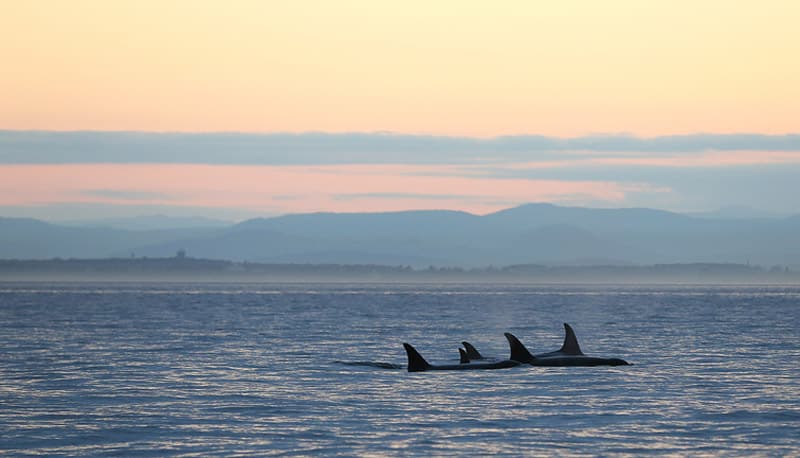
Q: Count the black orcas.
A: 5